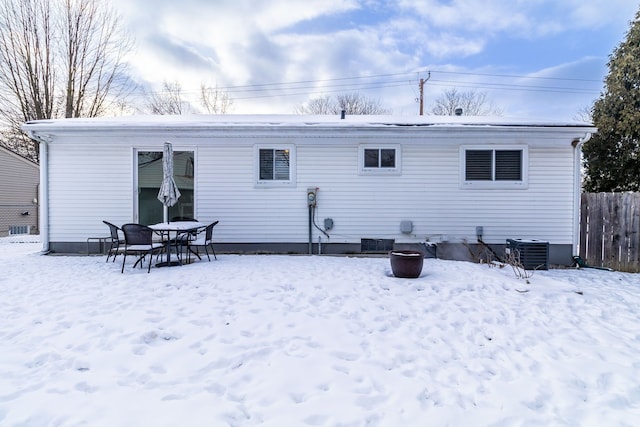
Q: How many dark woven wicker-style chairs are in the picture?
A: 4